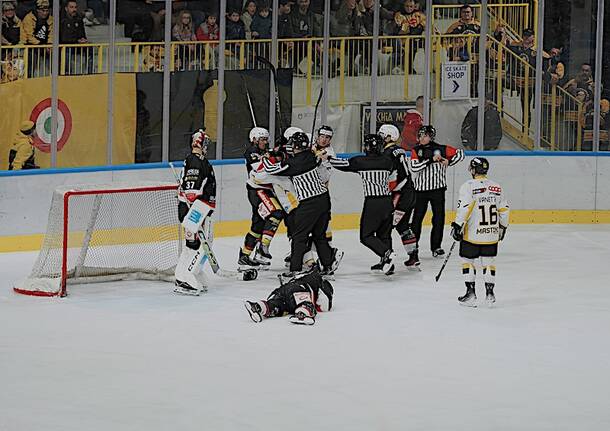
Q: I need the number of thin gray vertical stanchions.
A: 11